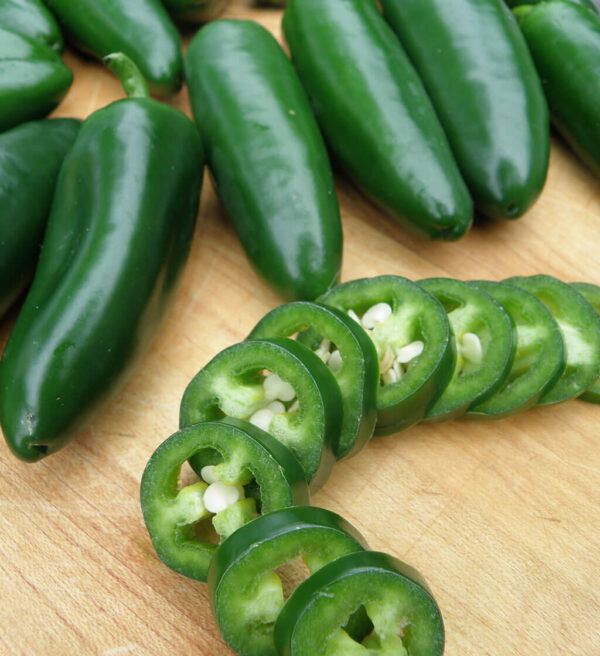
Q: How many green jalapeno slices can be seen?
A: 10